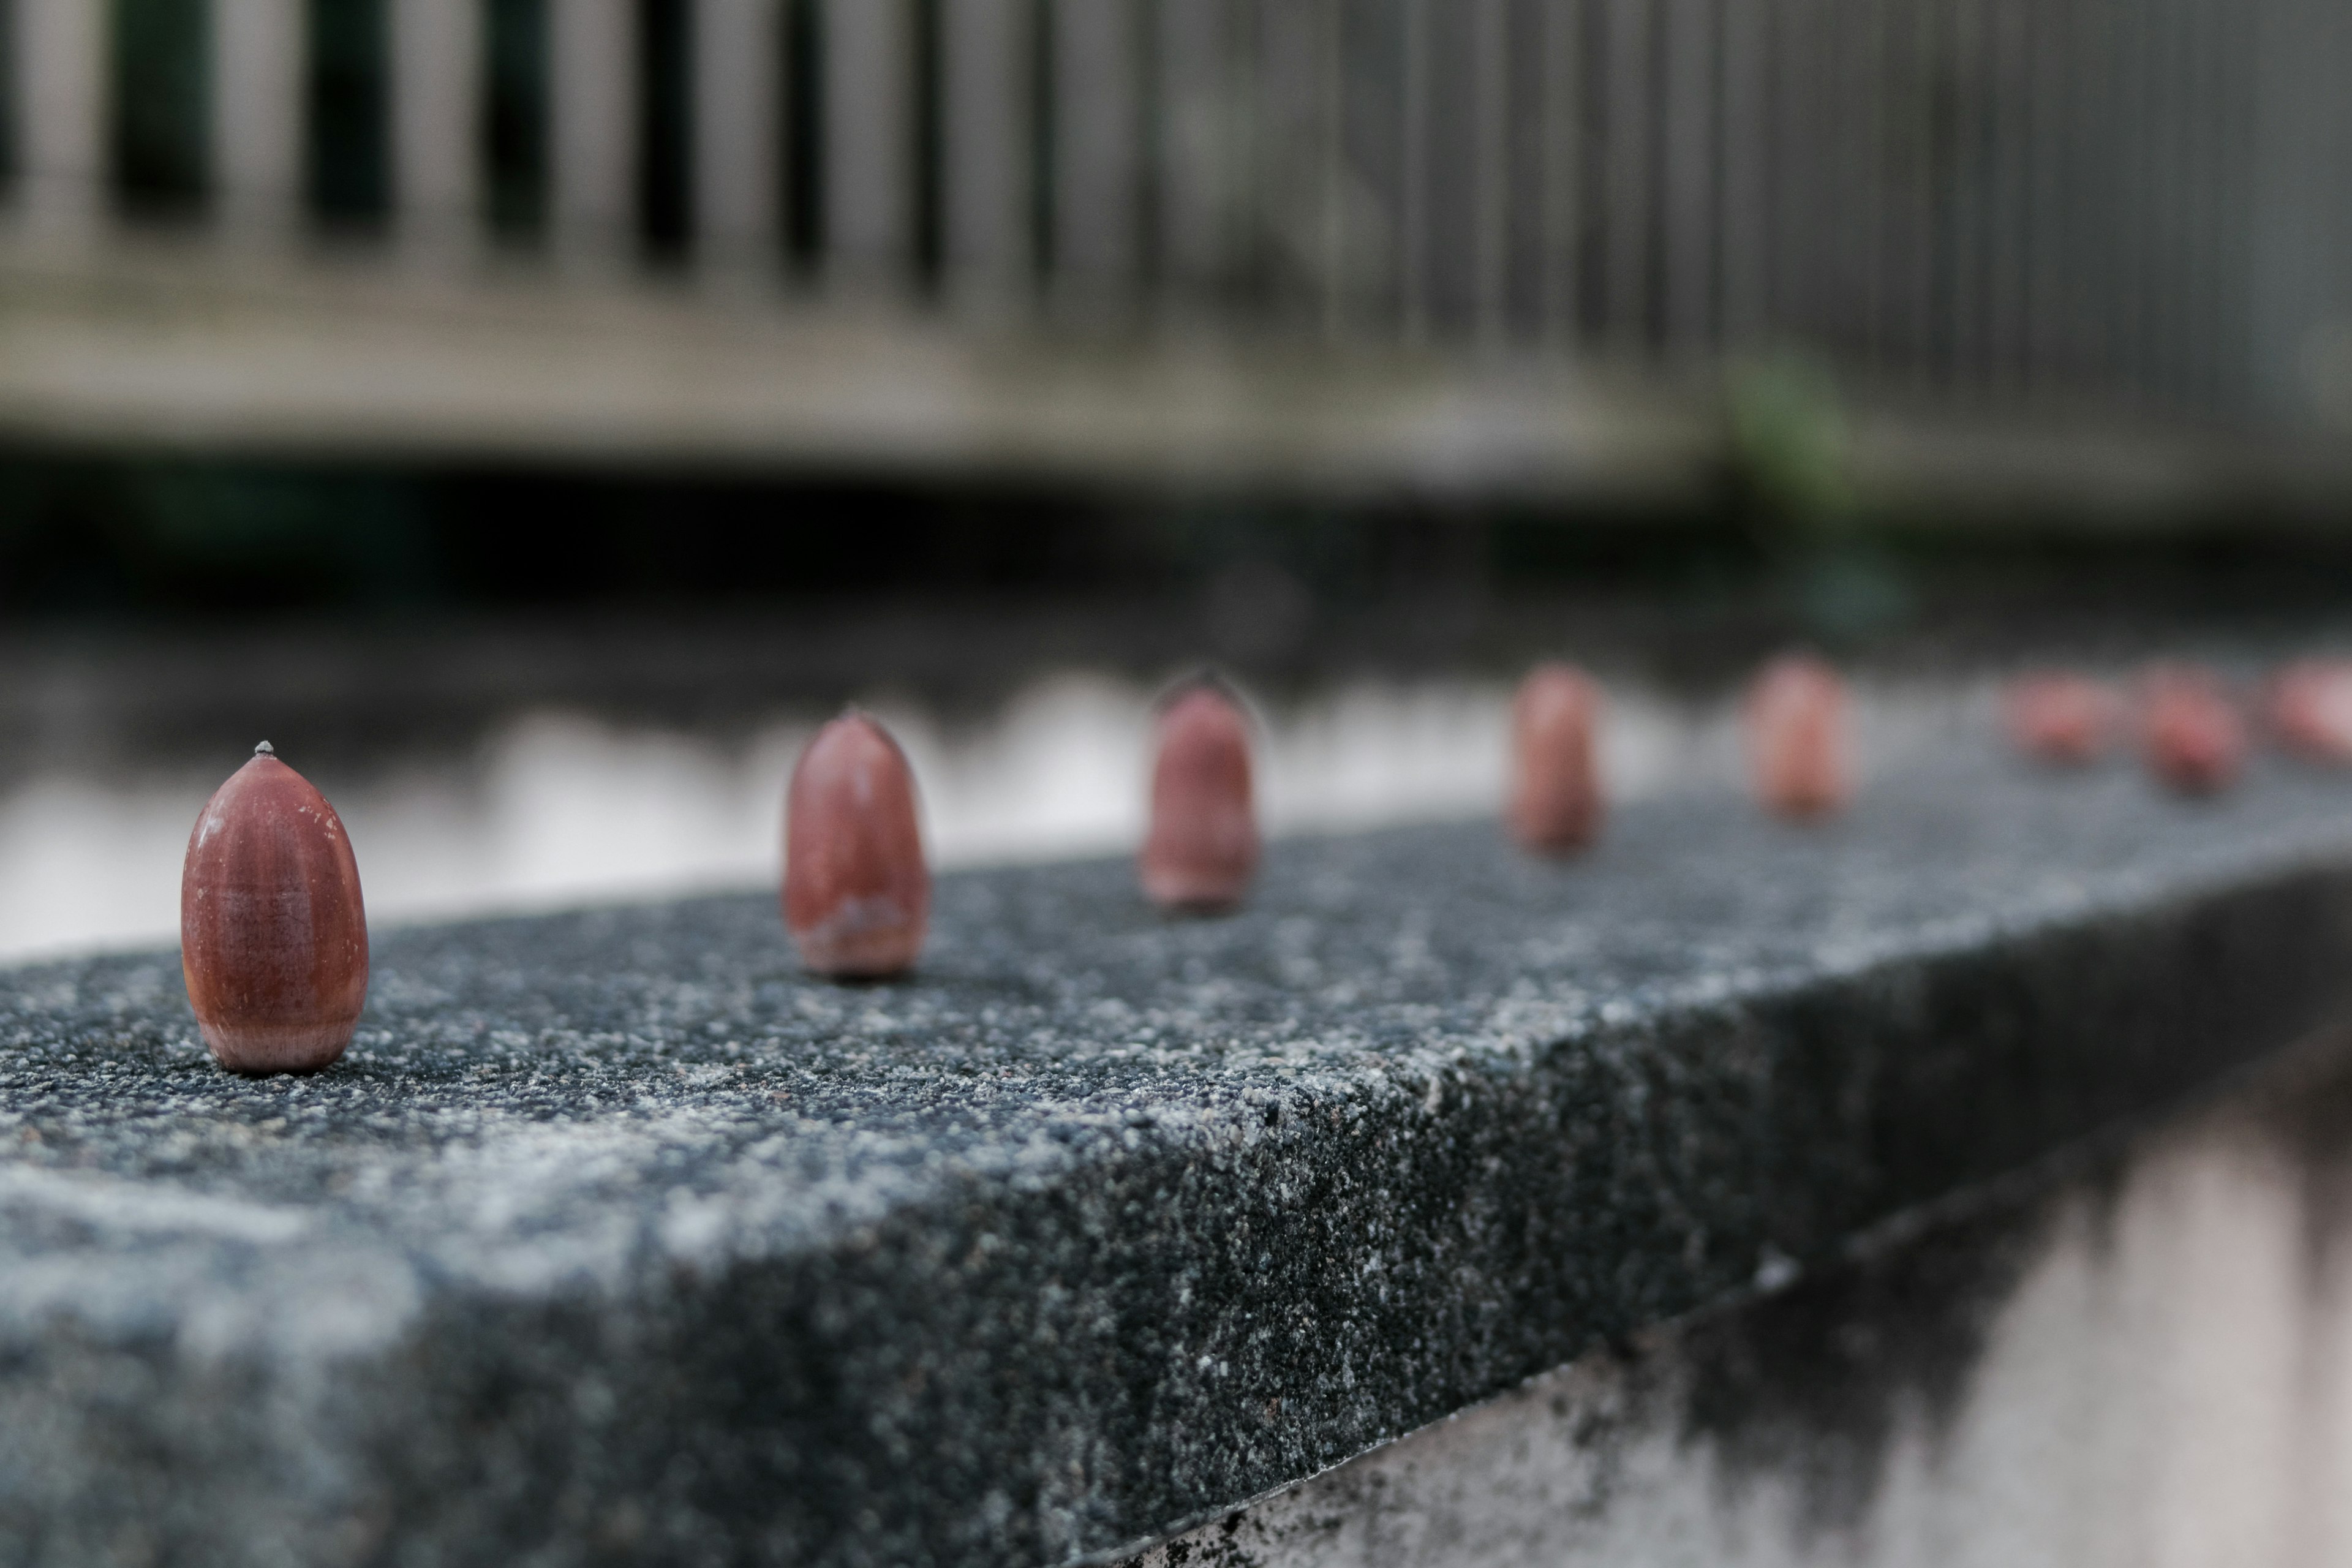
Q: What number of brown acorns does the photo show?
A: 8